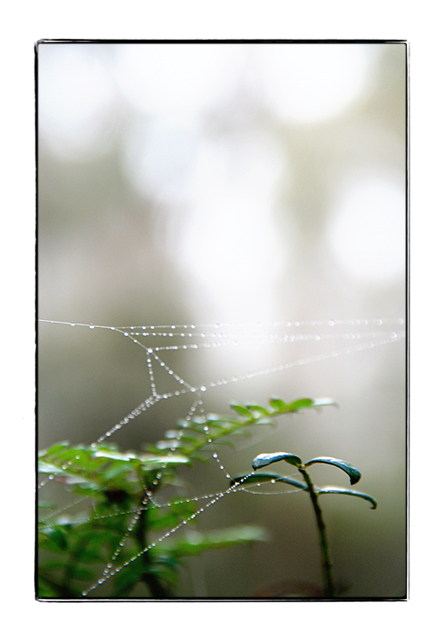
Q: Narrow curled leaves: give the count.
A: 4